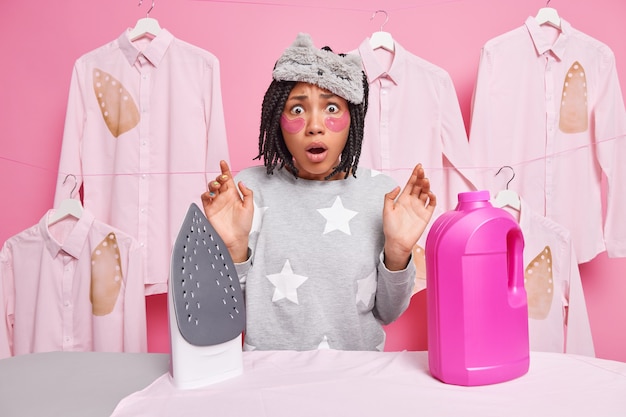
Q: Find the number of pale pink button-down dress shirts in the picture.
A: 5